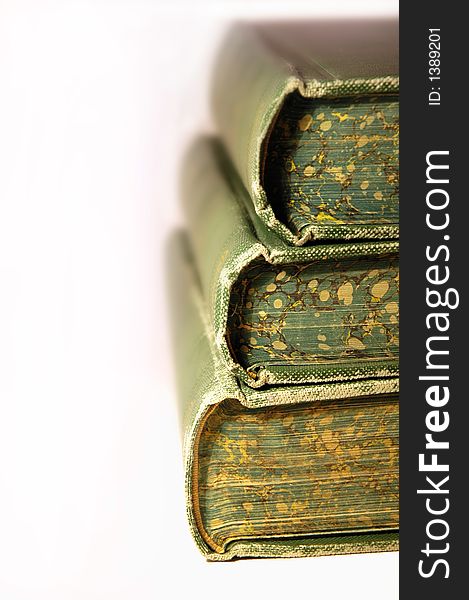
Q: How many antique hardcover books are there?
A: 3